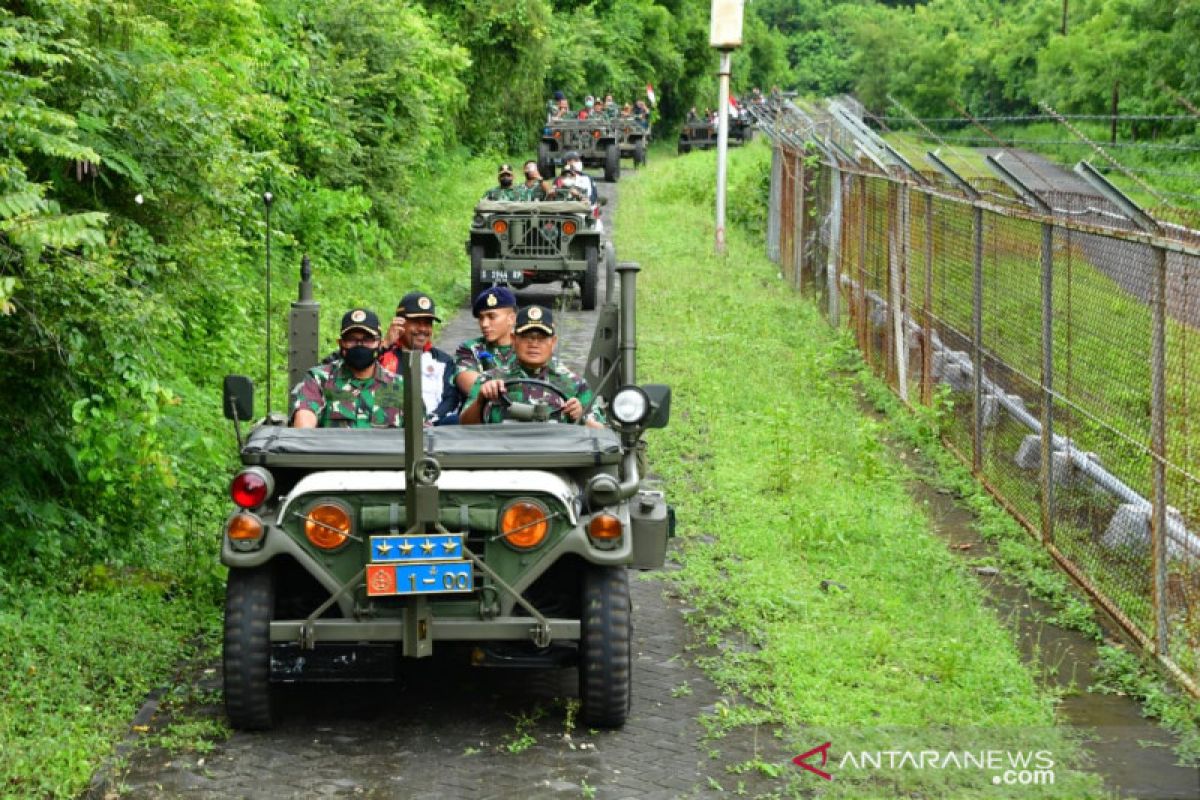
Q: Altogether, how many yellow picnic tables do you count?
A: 0